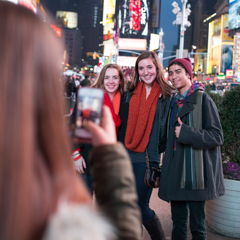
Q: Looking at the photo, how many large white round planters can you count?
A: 1